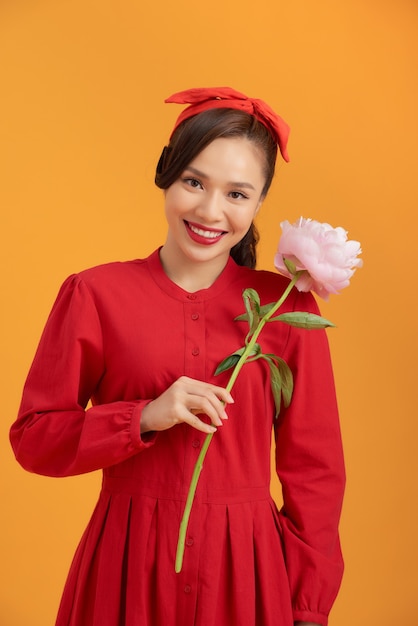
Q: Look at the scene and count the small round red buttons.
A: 6